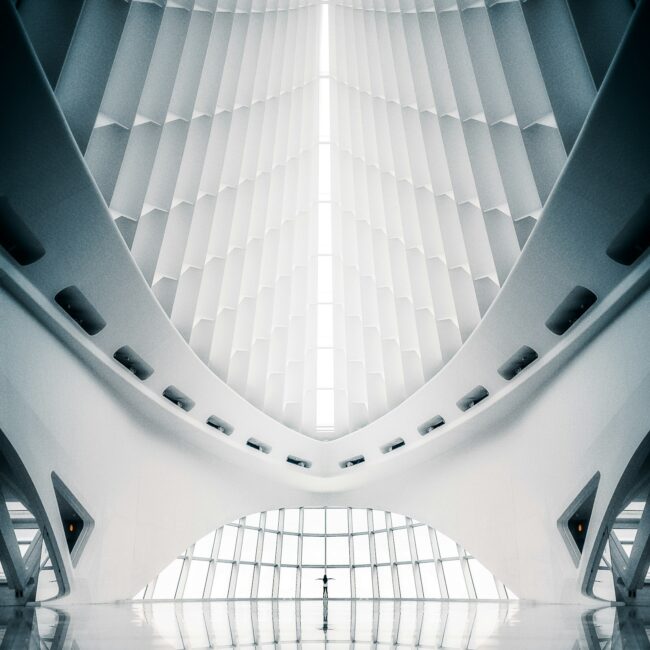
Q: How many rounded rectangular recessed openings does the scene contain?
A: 14